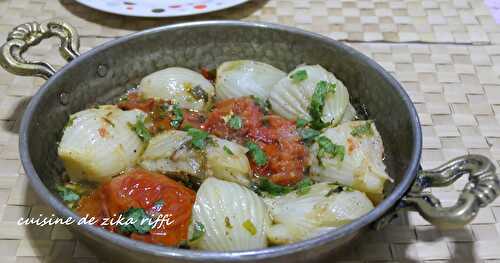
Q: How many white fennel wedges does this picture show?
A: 8